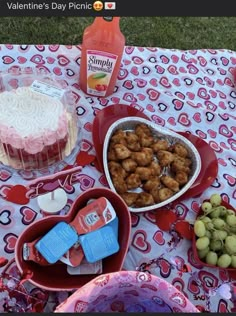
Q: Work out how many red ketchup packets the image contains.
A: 3